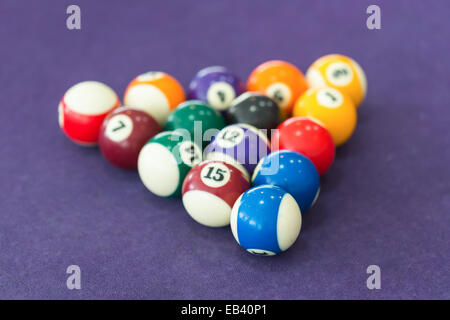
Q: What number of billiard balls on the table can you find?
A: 15